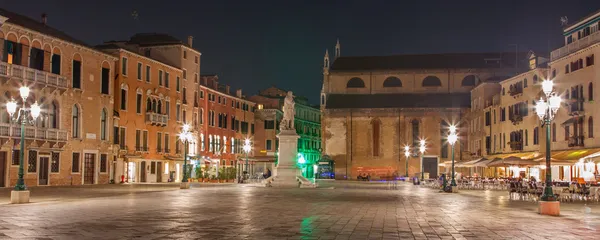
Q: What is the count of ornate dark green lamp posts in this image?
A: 7